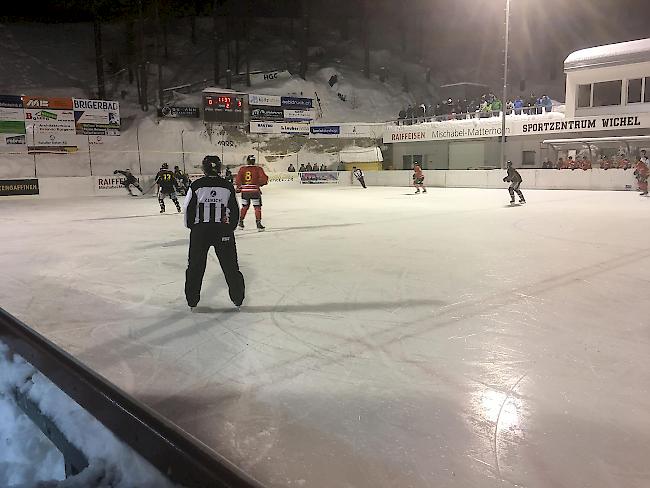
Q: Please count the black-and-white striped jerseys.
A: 2